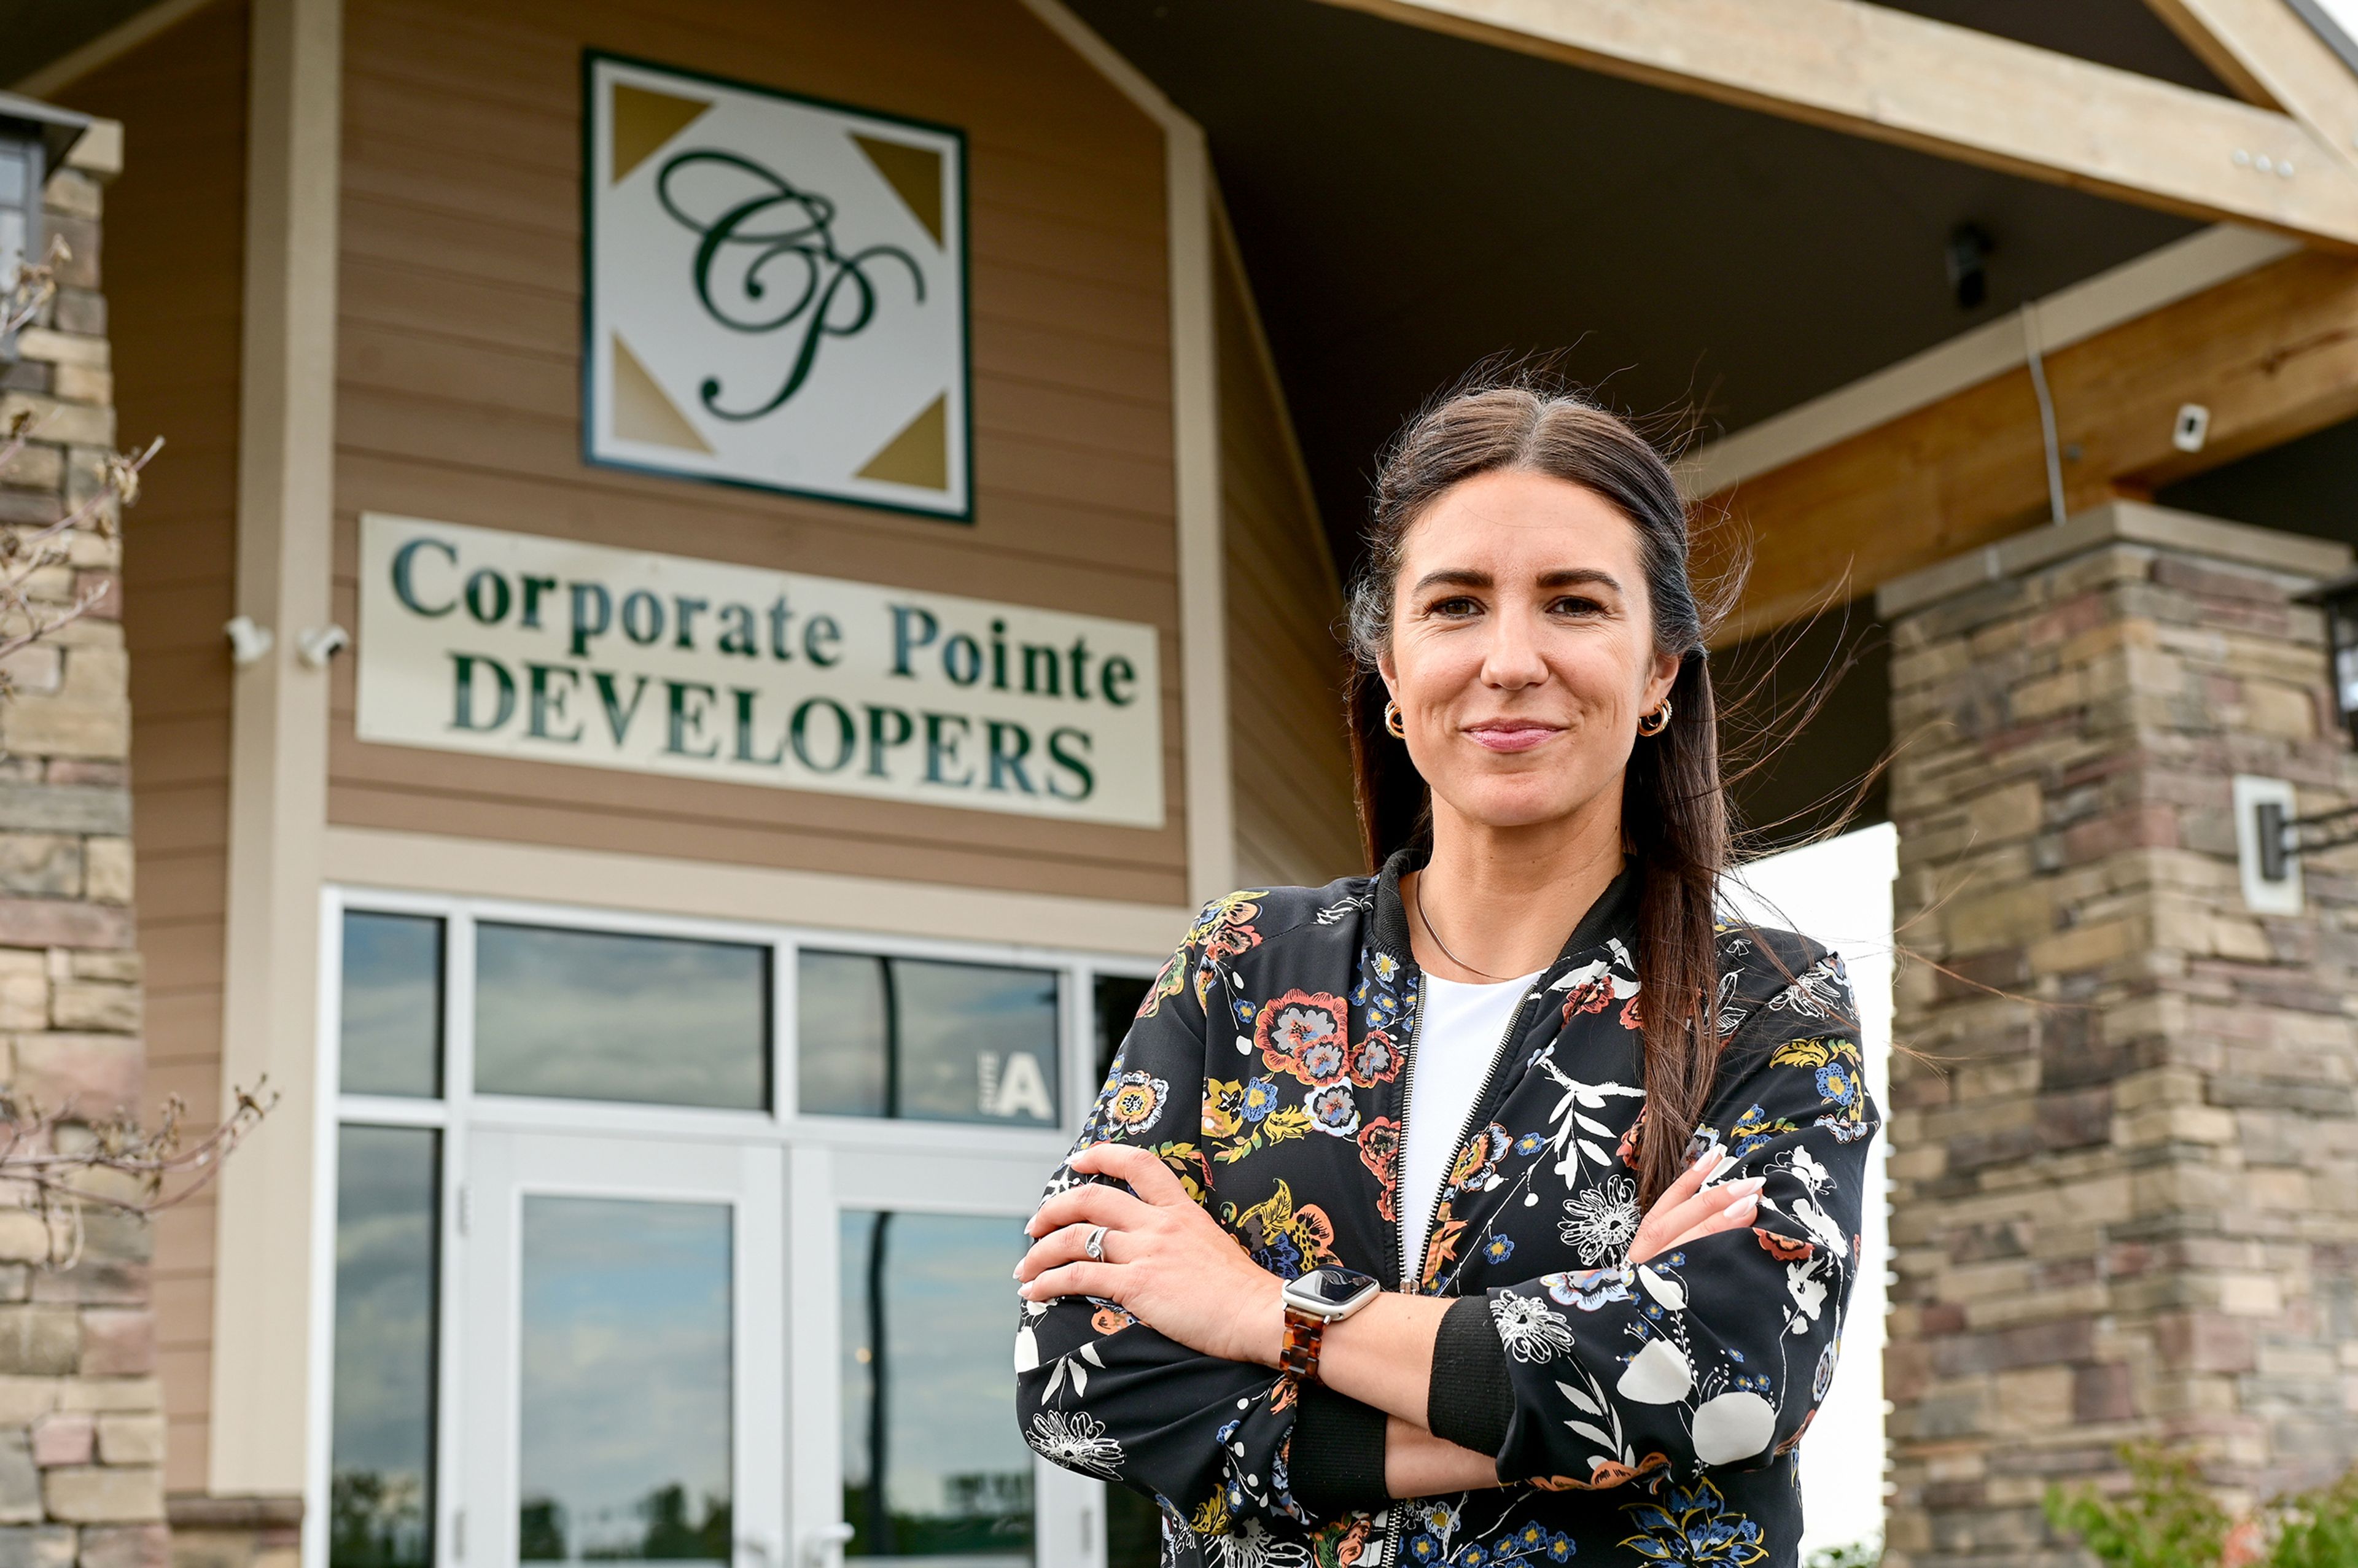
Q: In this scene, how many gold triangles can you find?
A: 4